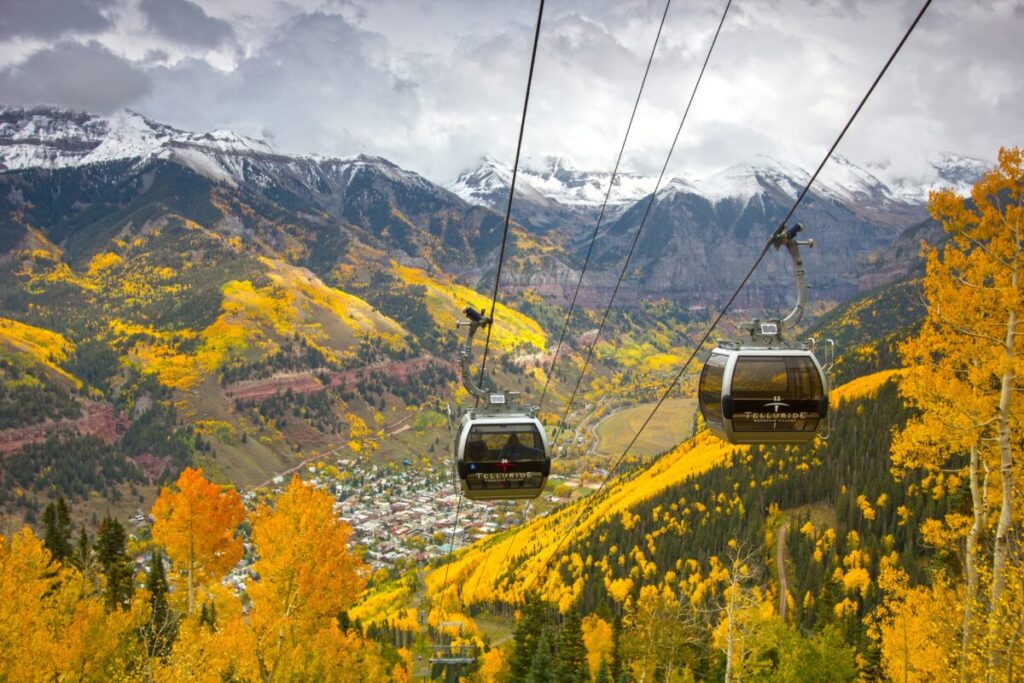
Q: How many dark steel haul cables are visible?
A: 4